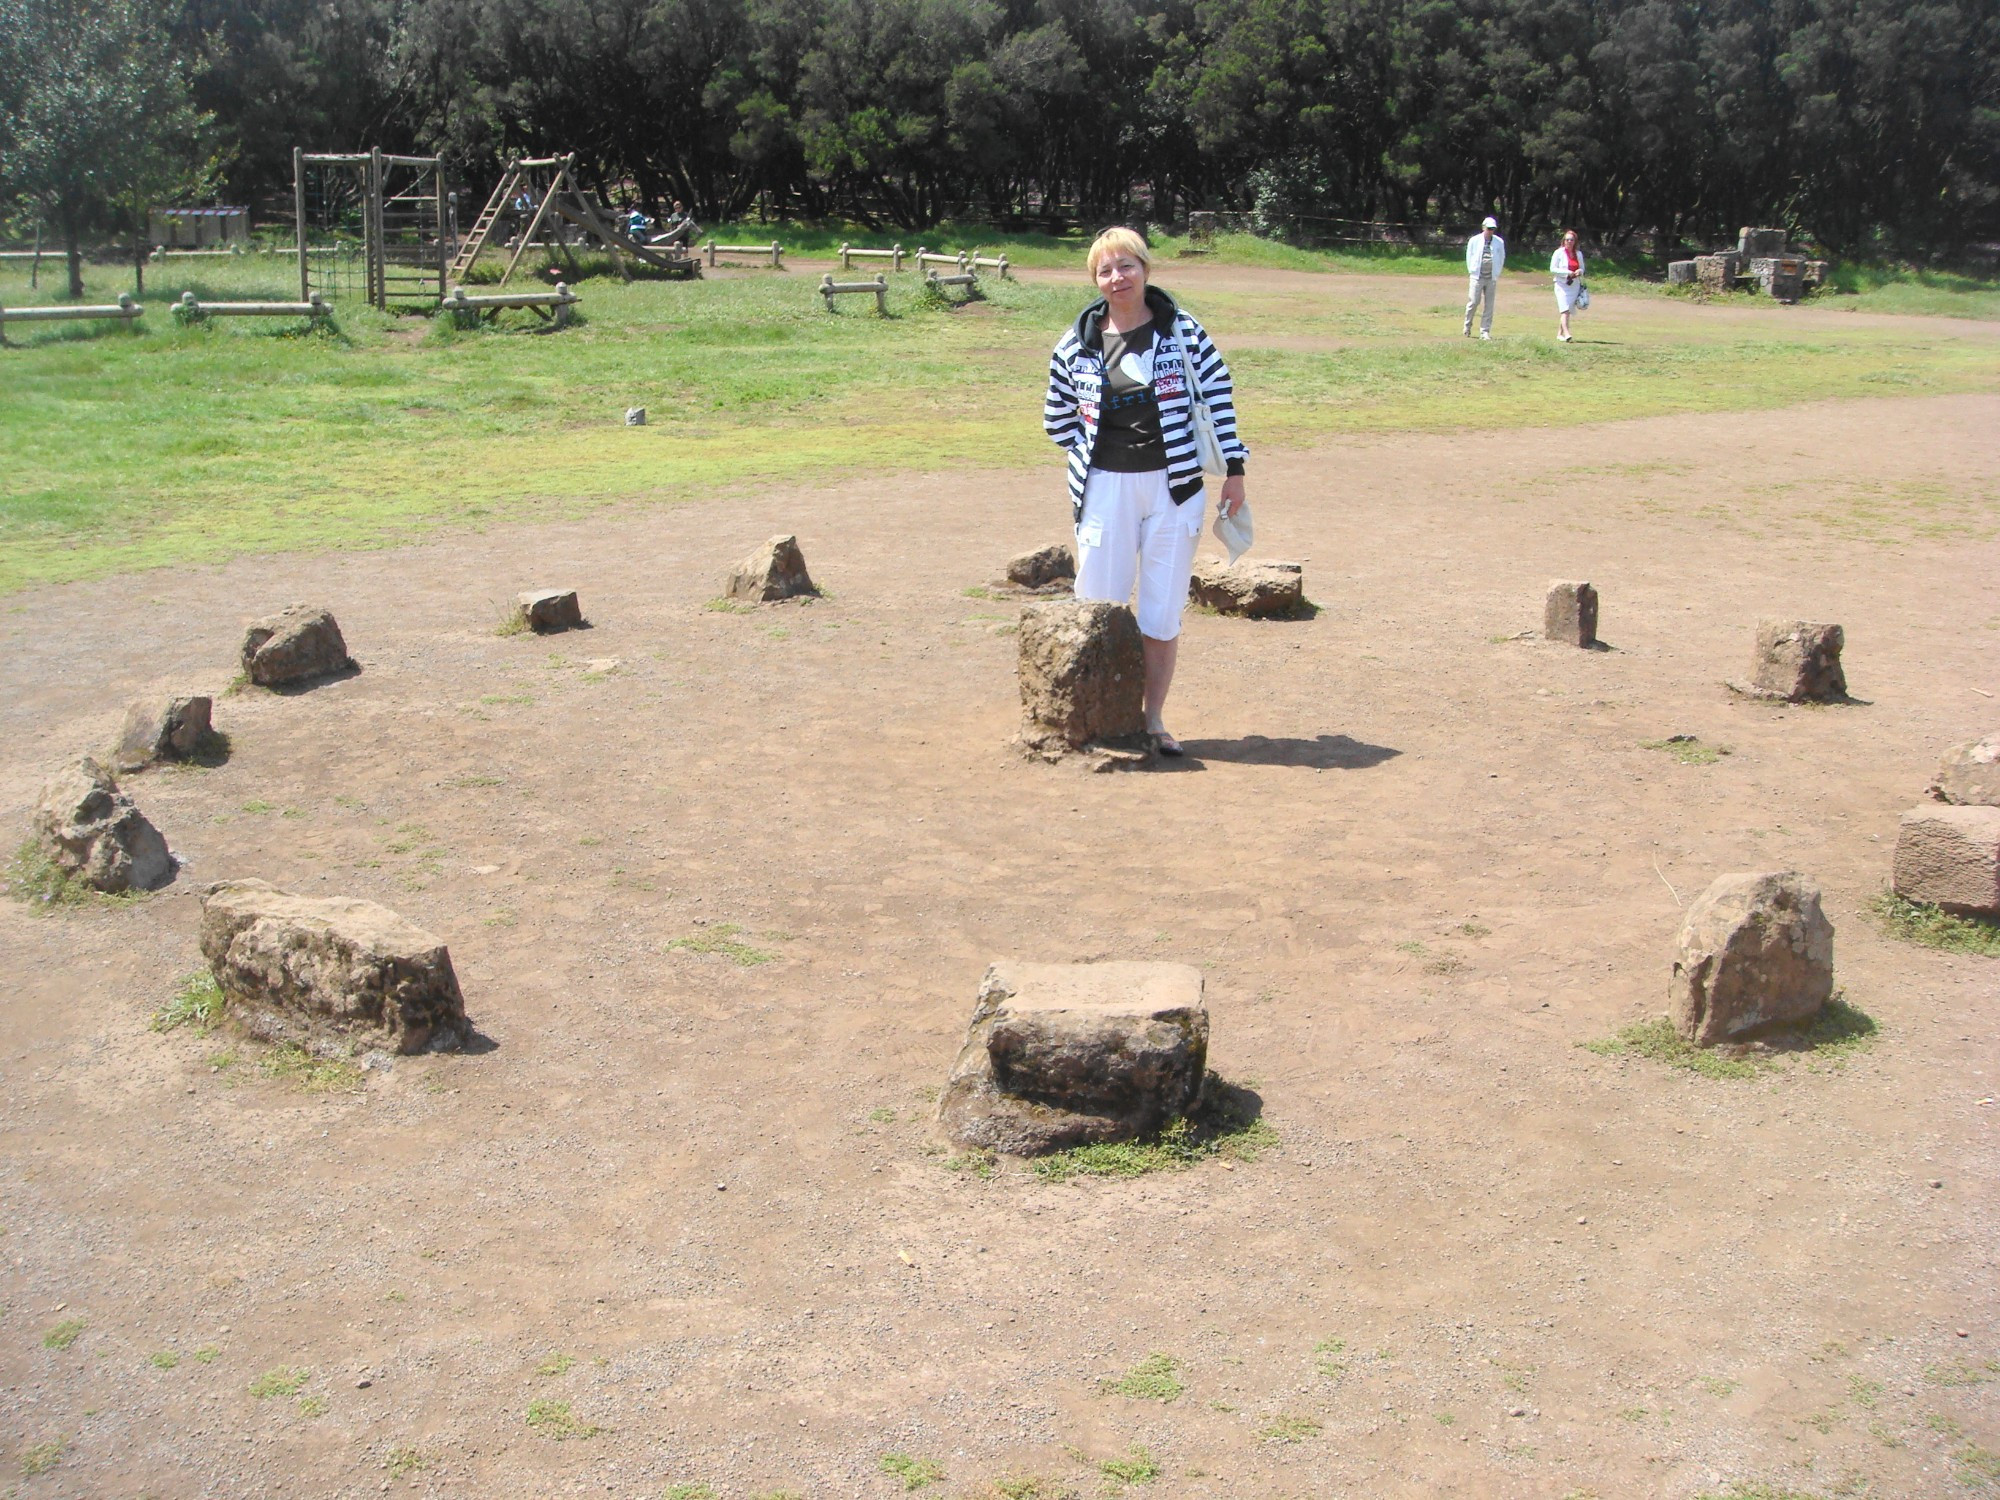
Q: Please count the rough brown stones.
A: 15